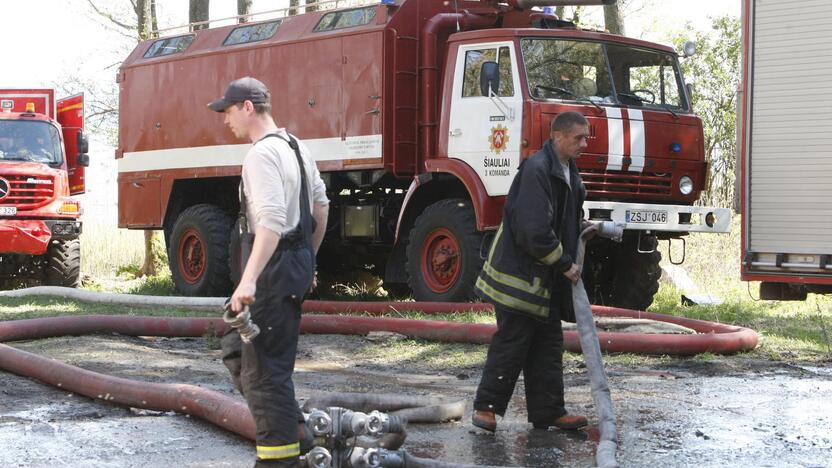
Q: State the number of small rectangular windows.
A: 3